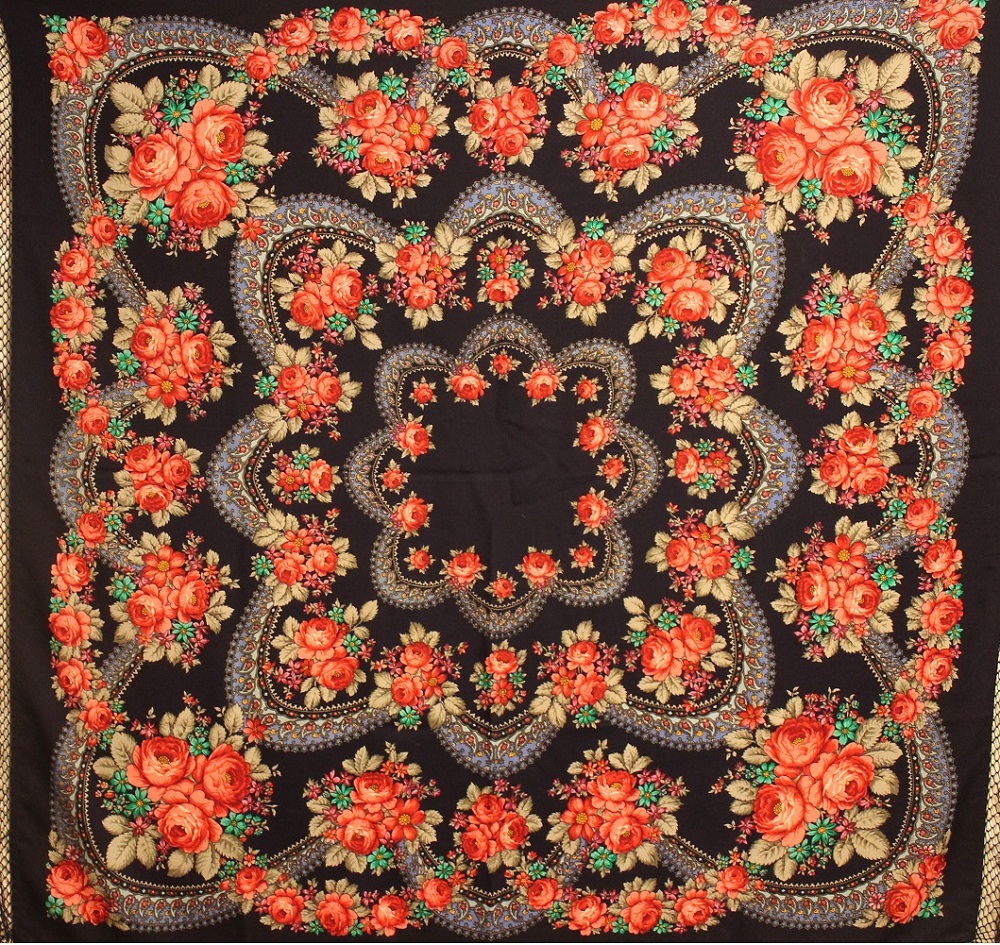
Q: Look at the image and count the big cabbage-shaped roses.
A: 12